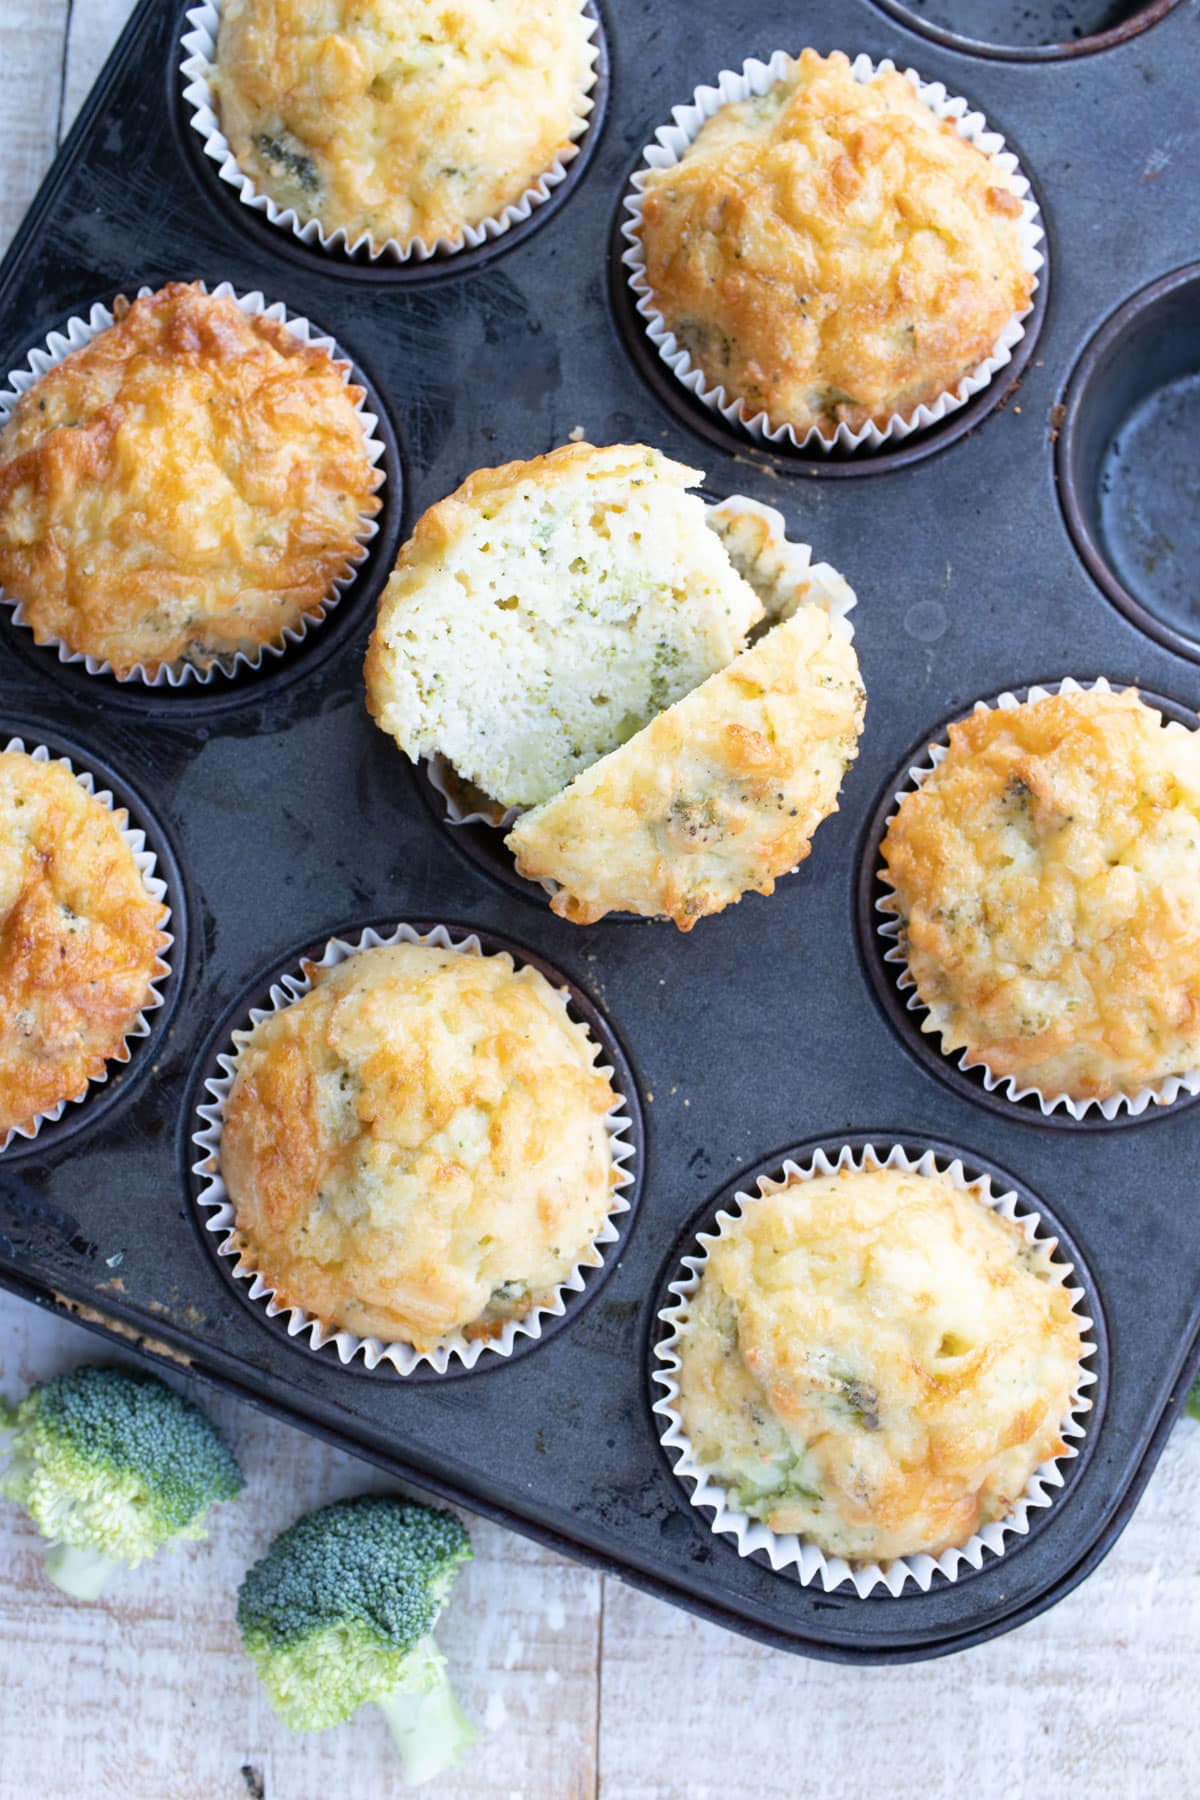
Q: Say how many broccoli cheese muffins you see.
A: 8